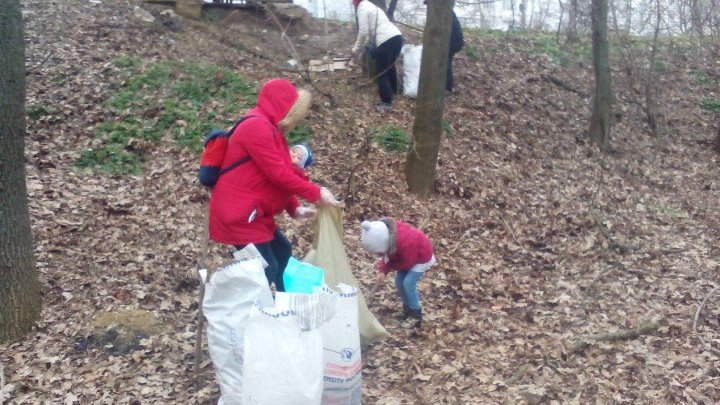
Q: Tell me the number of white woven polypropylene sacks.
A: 4